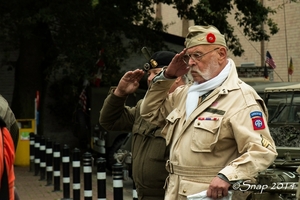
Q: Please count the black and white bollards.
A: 11